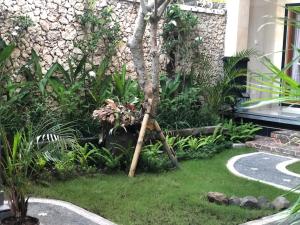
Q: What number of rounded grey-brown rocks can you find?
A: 5